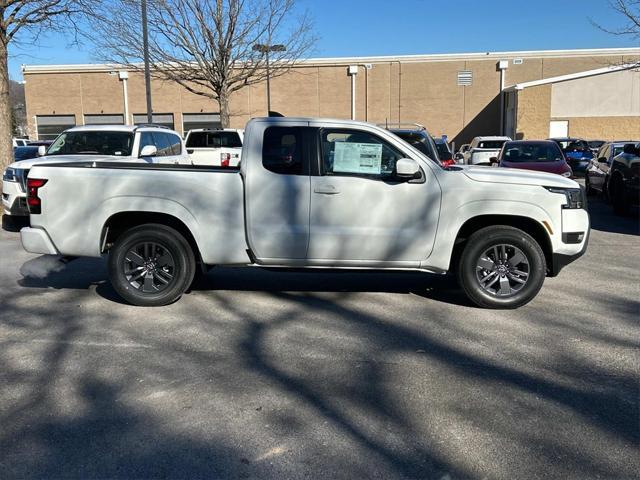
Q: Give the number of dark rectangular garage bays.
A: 4